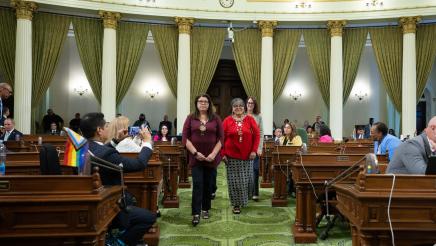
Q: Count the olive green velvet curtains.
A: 12